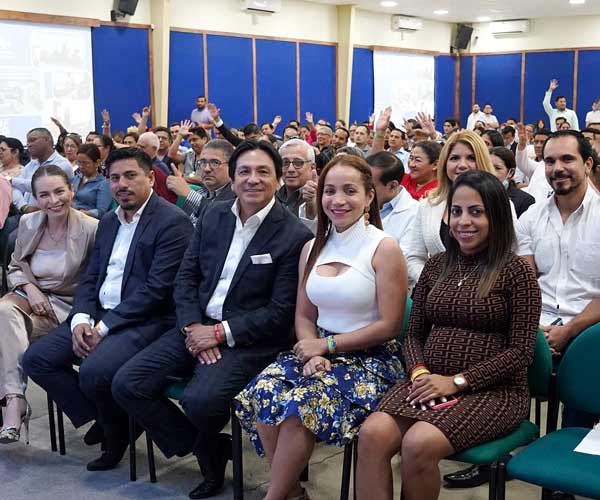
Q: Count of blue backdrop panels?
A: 11